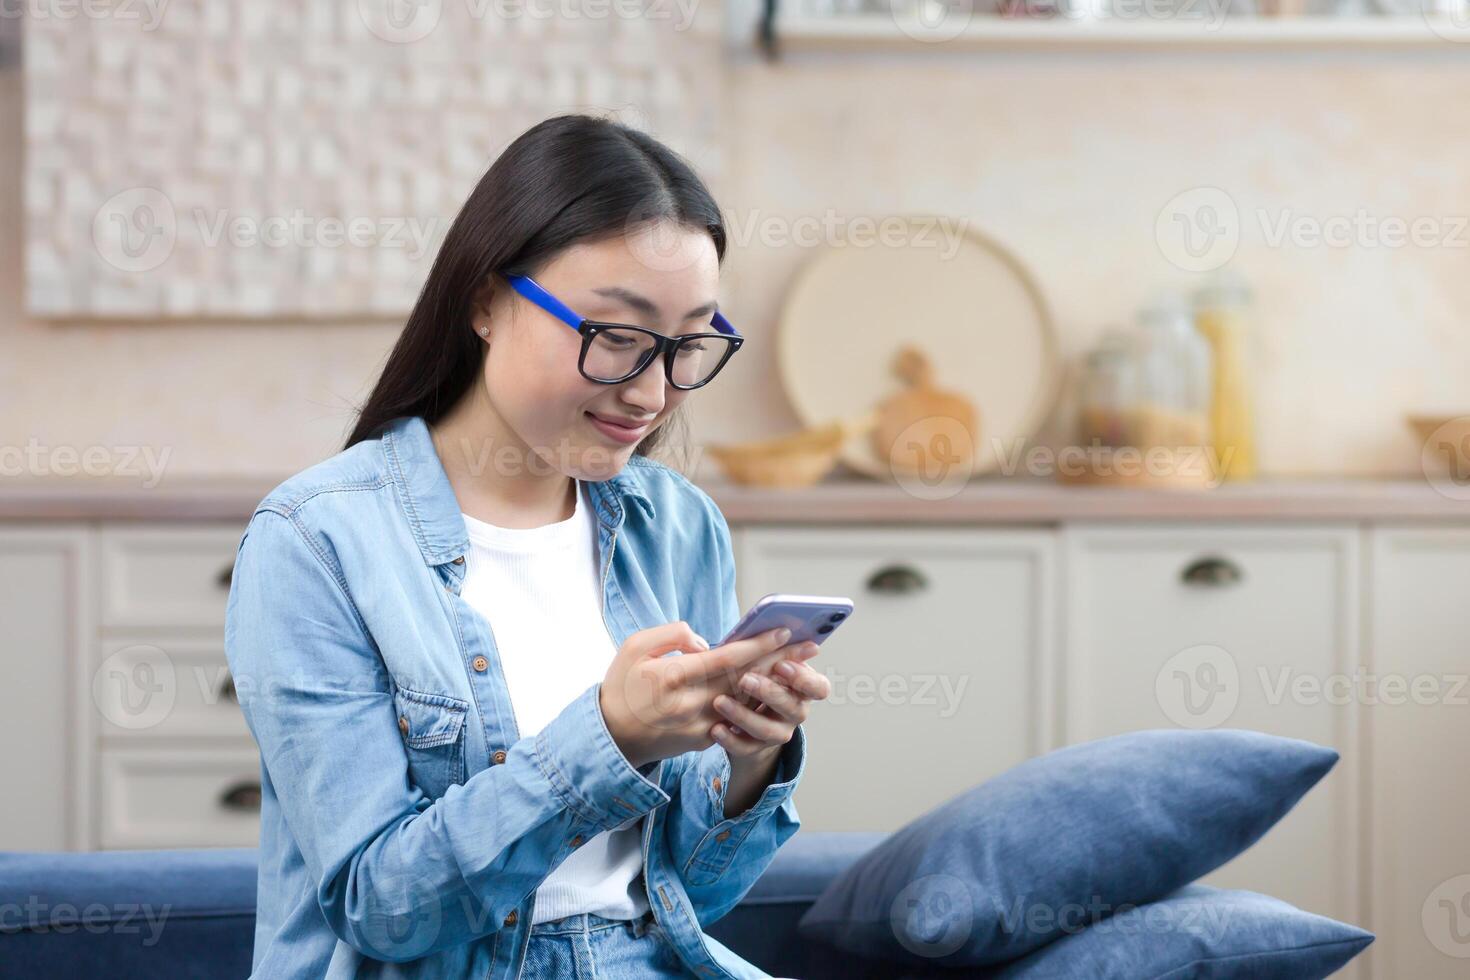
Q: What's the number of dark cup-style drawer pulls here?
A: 5